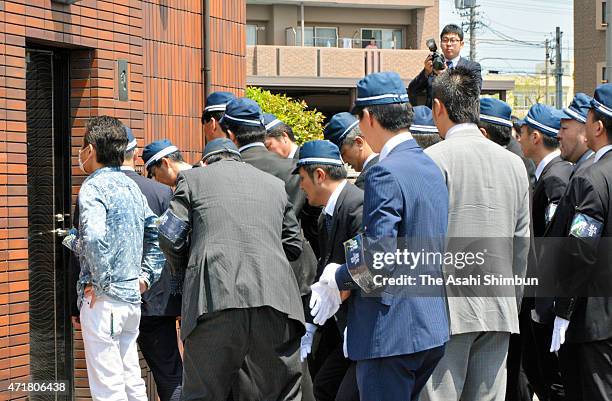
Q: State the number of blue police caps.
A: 14